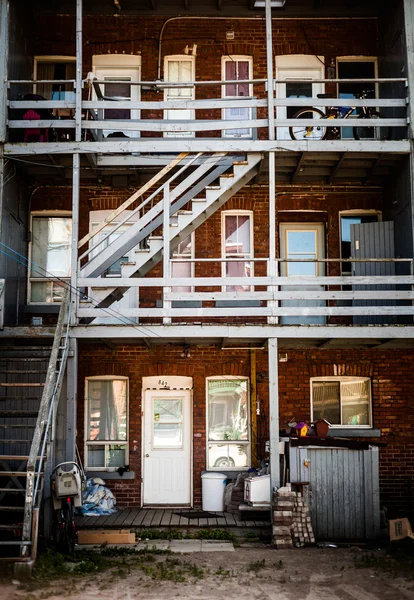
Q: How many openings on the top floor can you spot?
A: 6